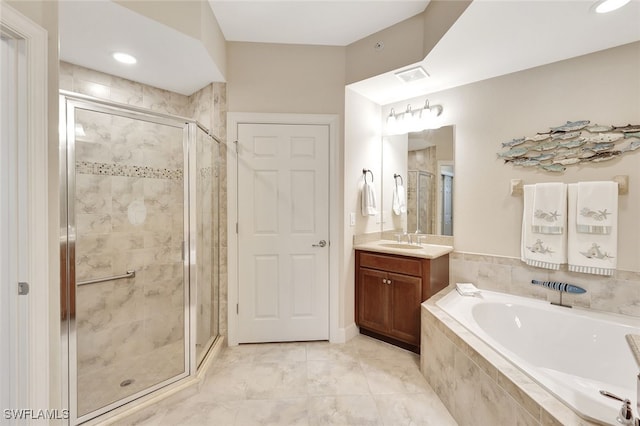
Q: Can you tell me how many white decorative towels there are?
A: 4